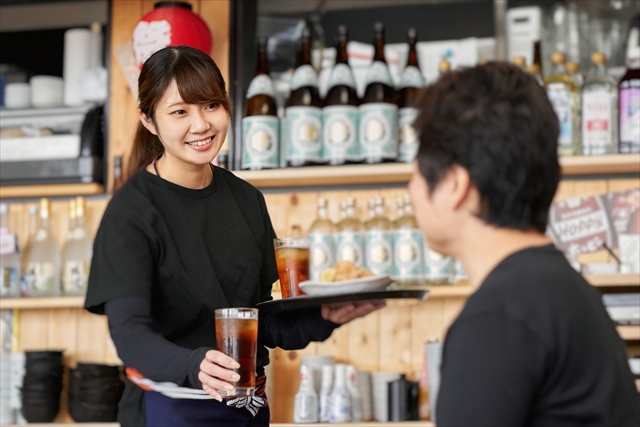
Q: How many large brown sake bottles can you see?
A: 5